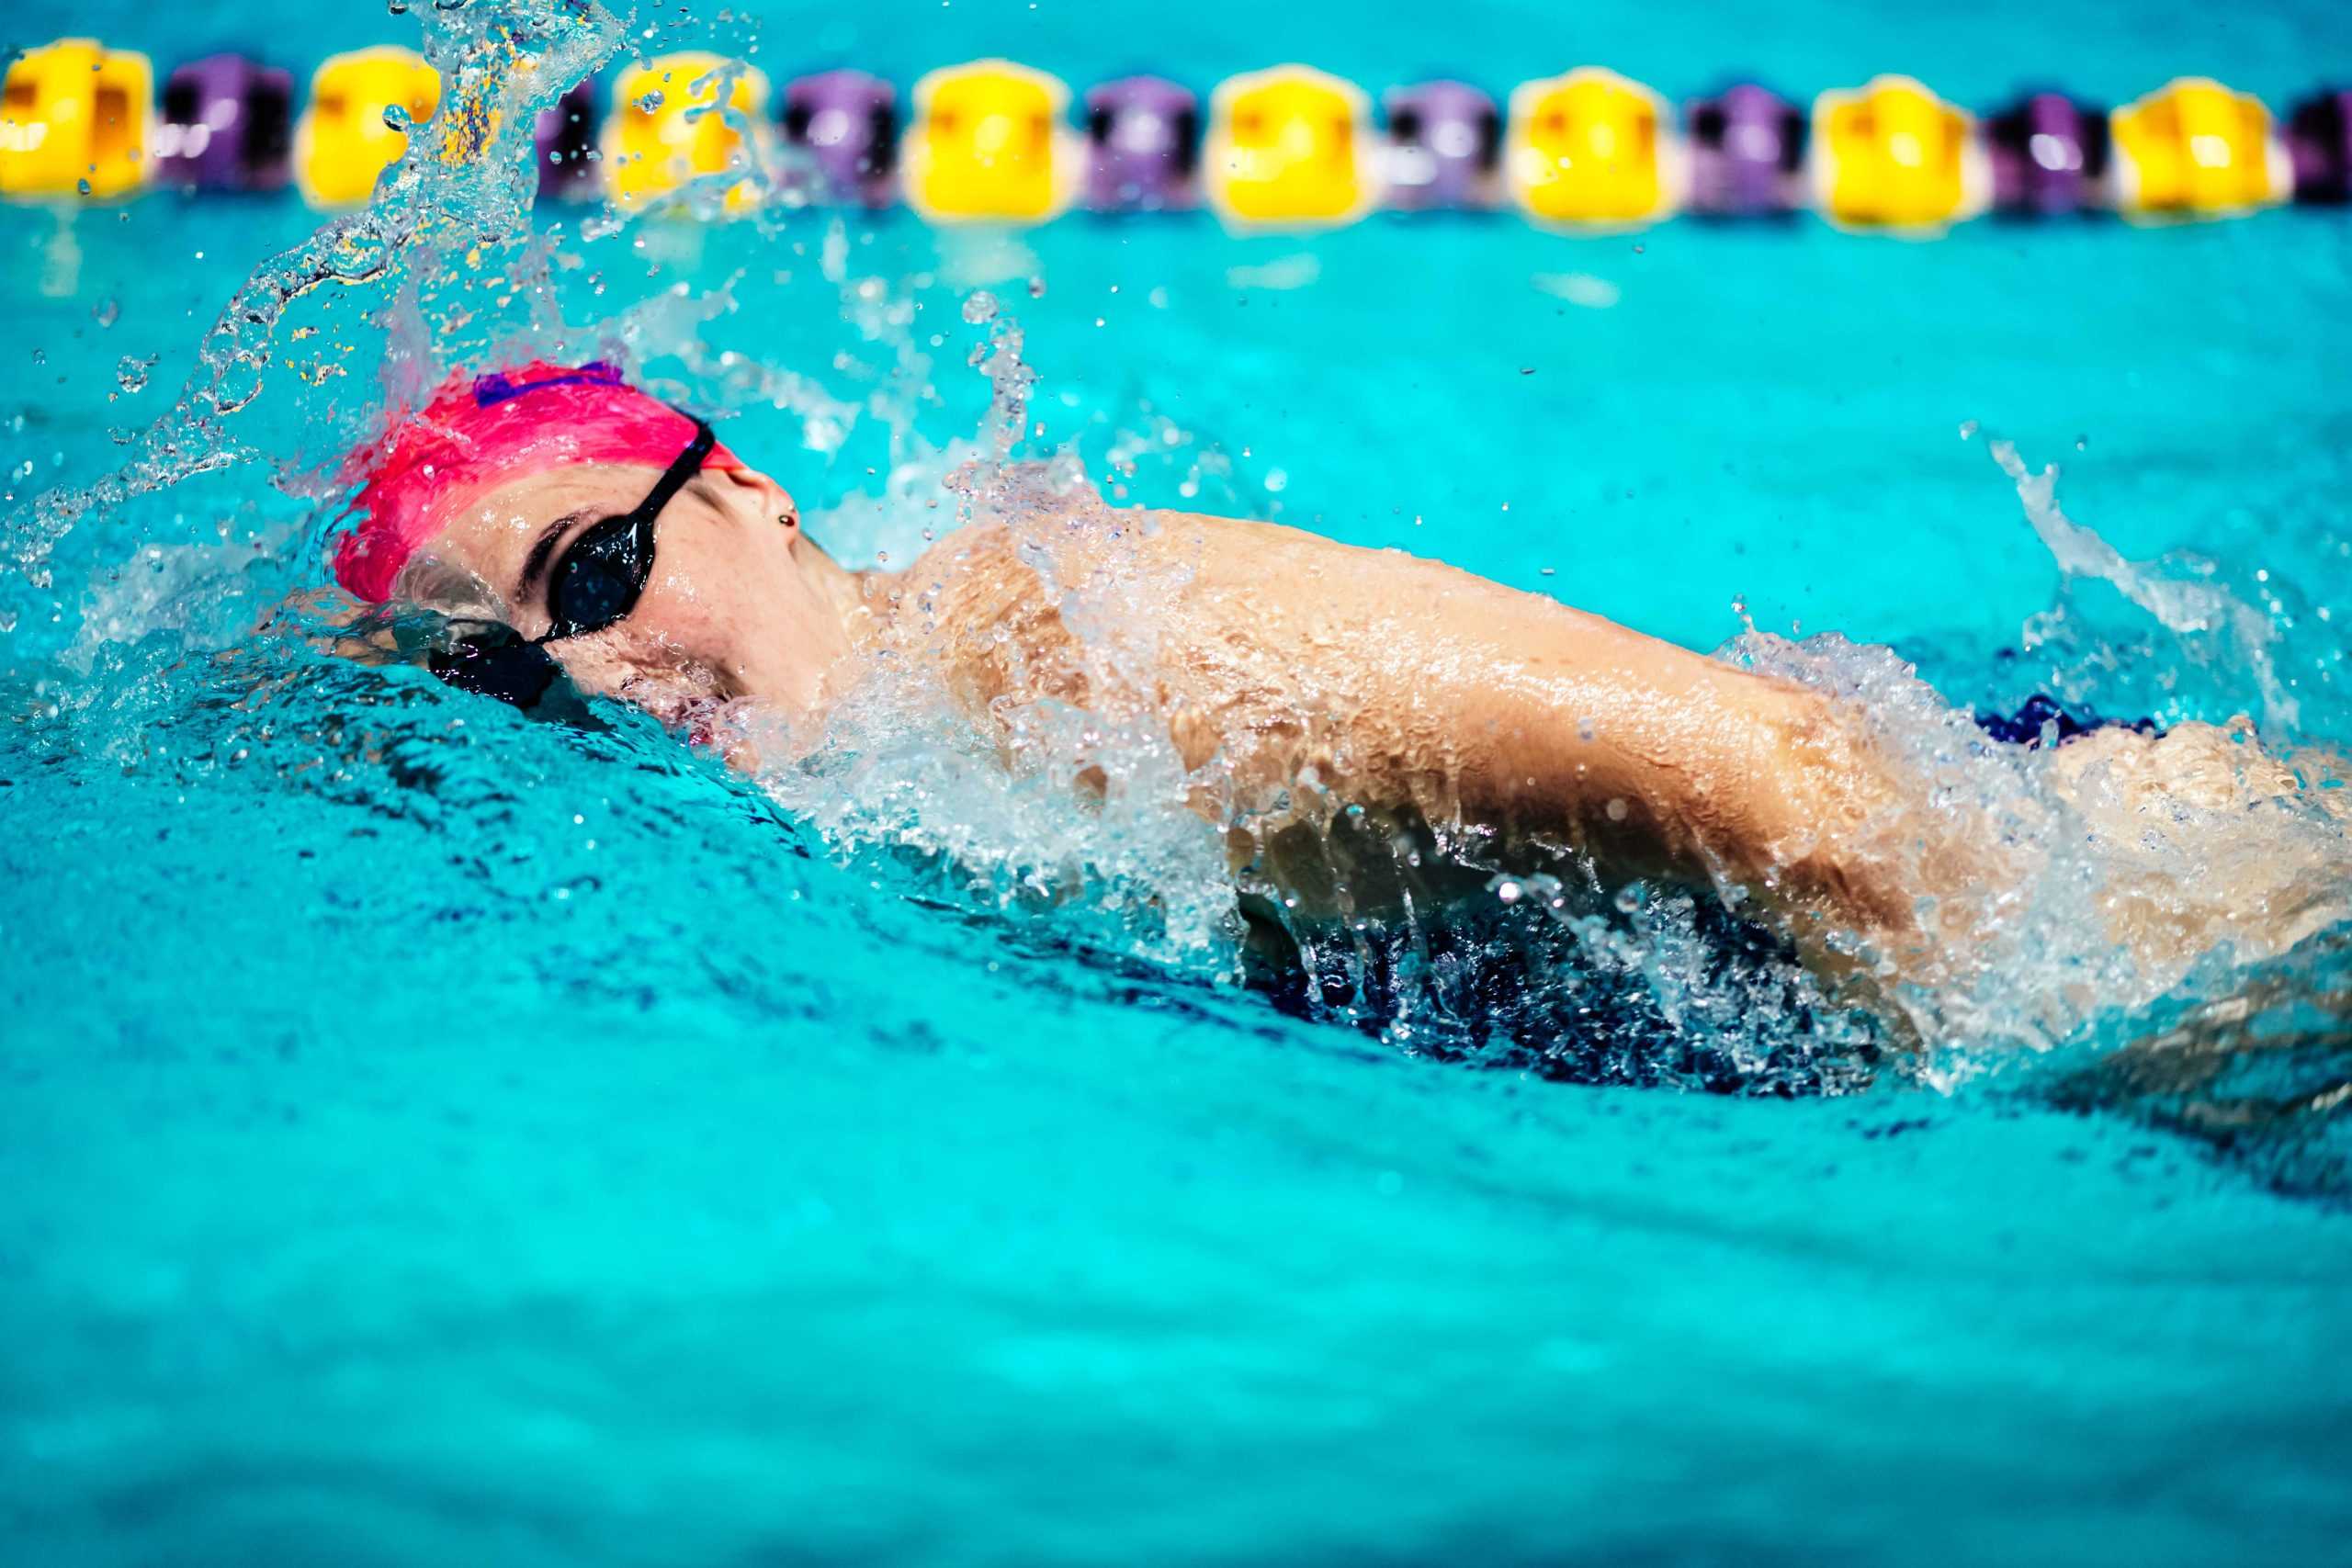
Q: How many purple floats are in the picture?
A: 8